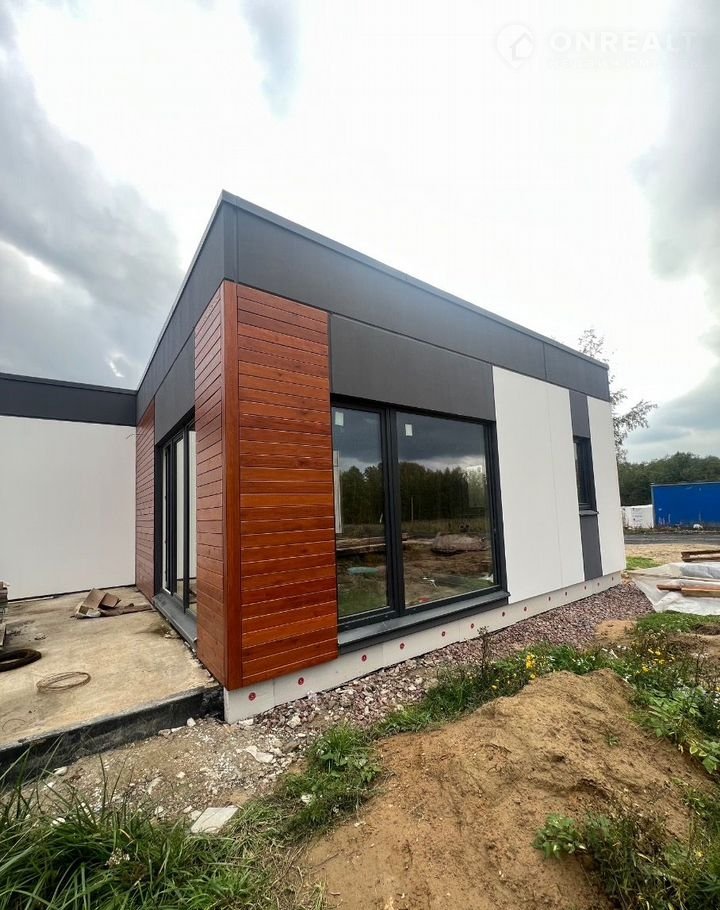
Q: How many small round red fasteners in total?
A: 13